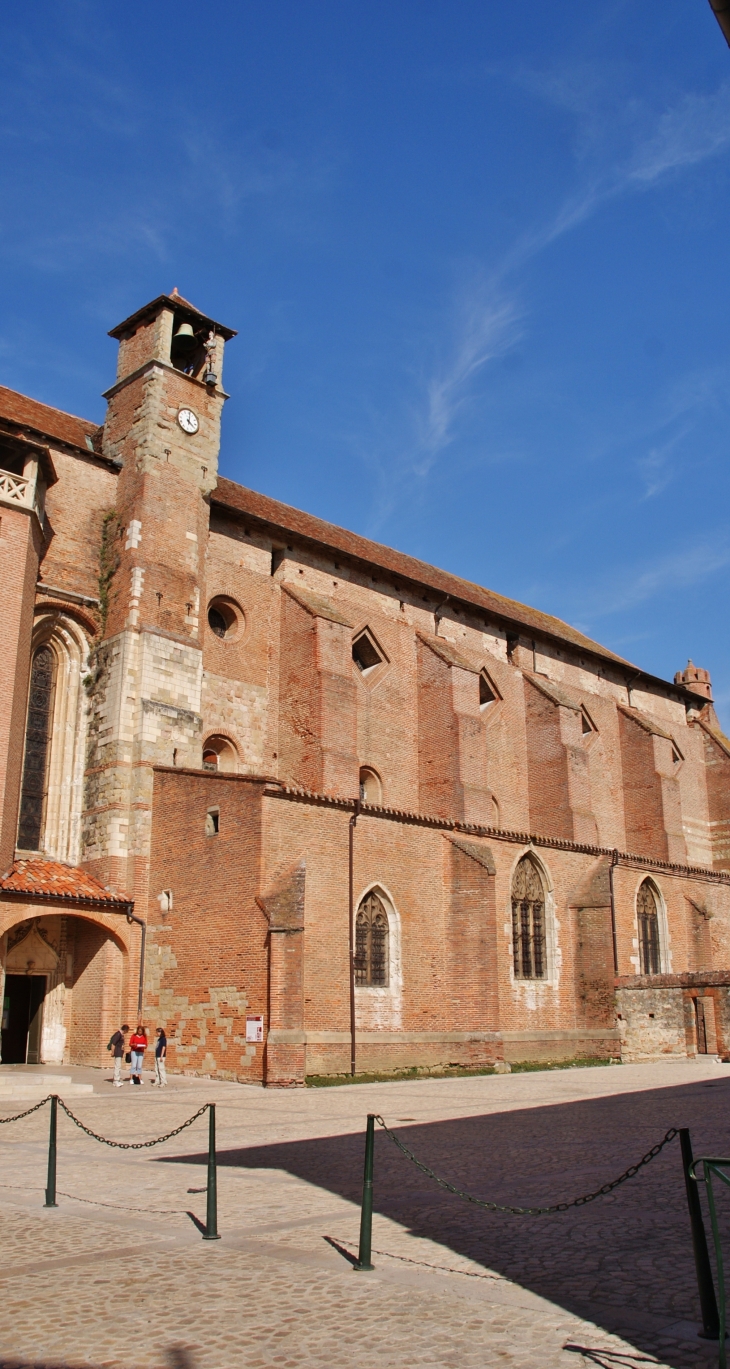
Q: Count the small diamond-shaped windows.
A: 4